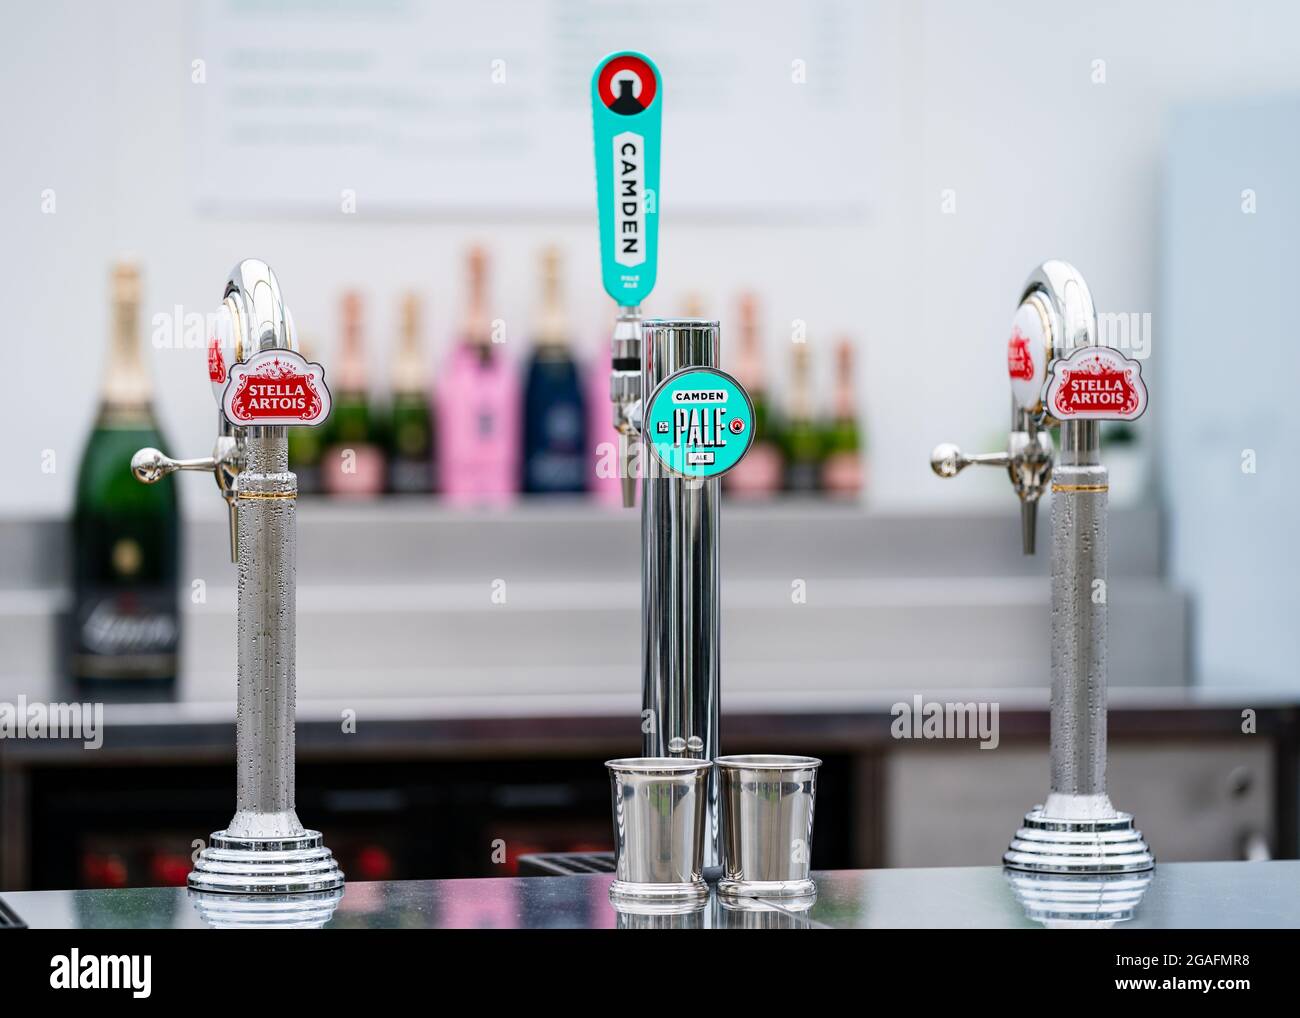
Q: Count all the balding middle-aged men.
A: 0